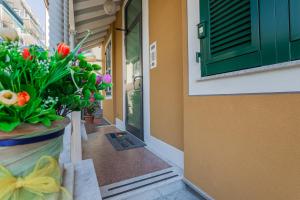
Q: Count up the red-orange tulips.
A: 3